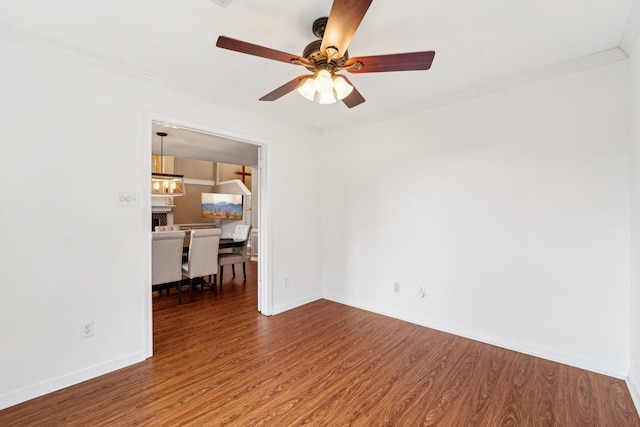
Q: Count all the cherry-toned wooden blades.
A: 5